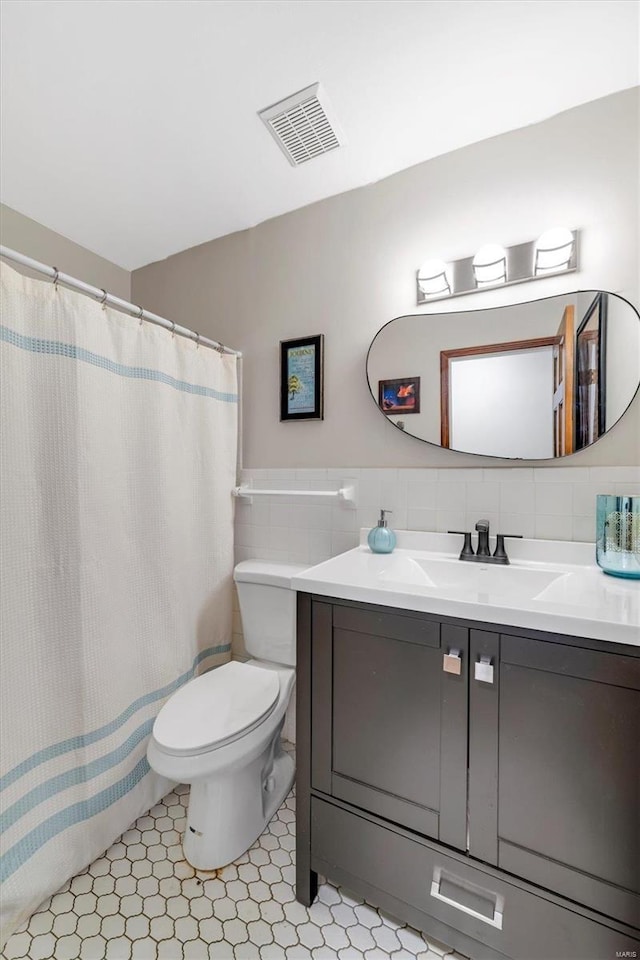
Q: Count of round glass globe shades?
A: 3